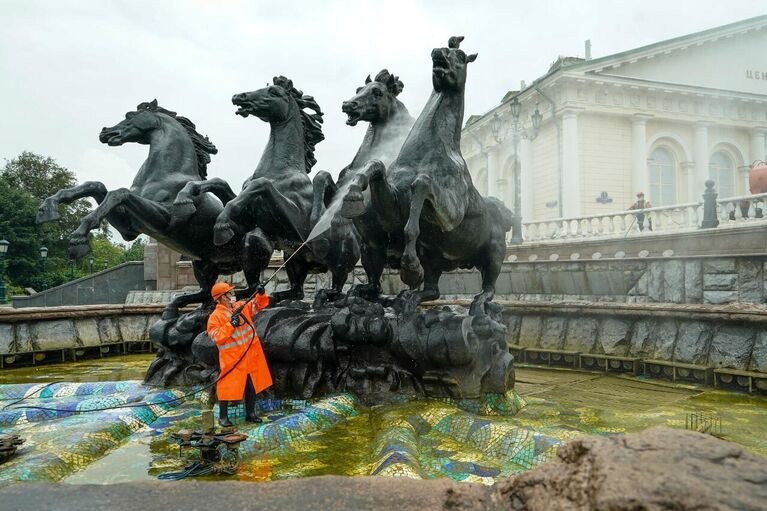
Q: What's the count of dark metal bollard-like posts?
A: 1